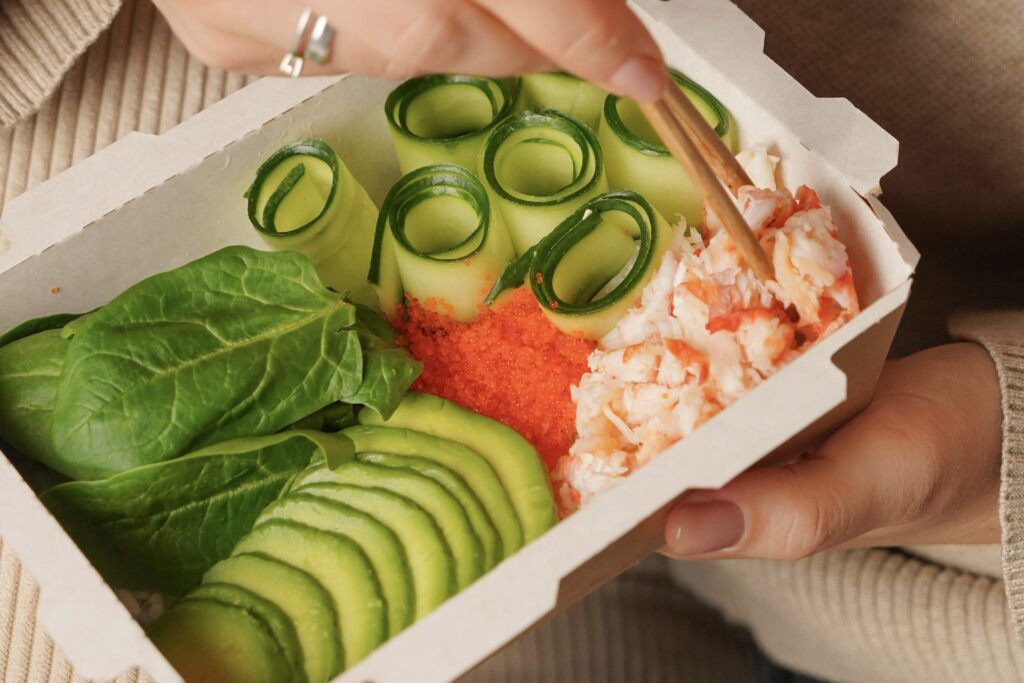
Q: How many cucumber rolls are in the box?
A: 7